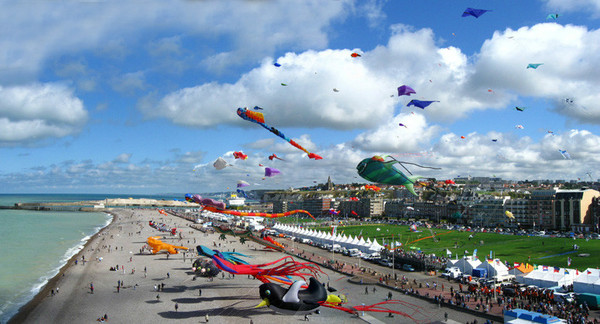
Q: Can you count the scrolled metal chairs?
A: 0